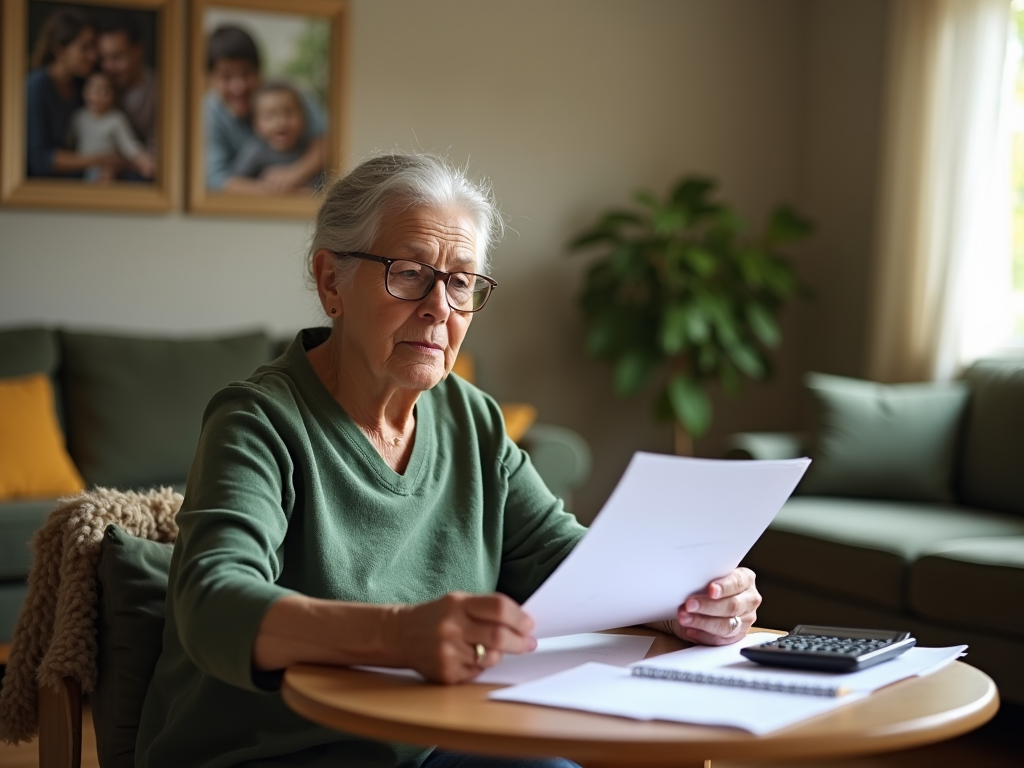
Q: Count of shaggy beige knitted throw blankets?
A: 1